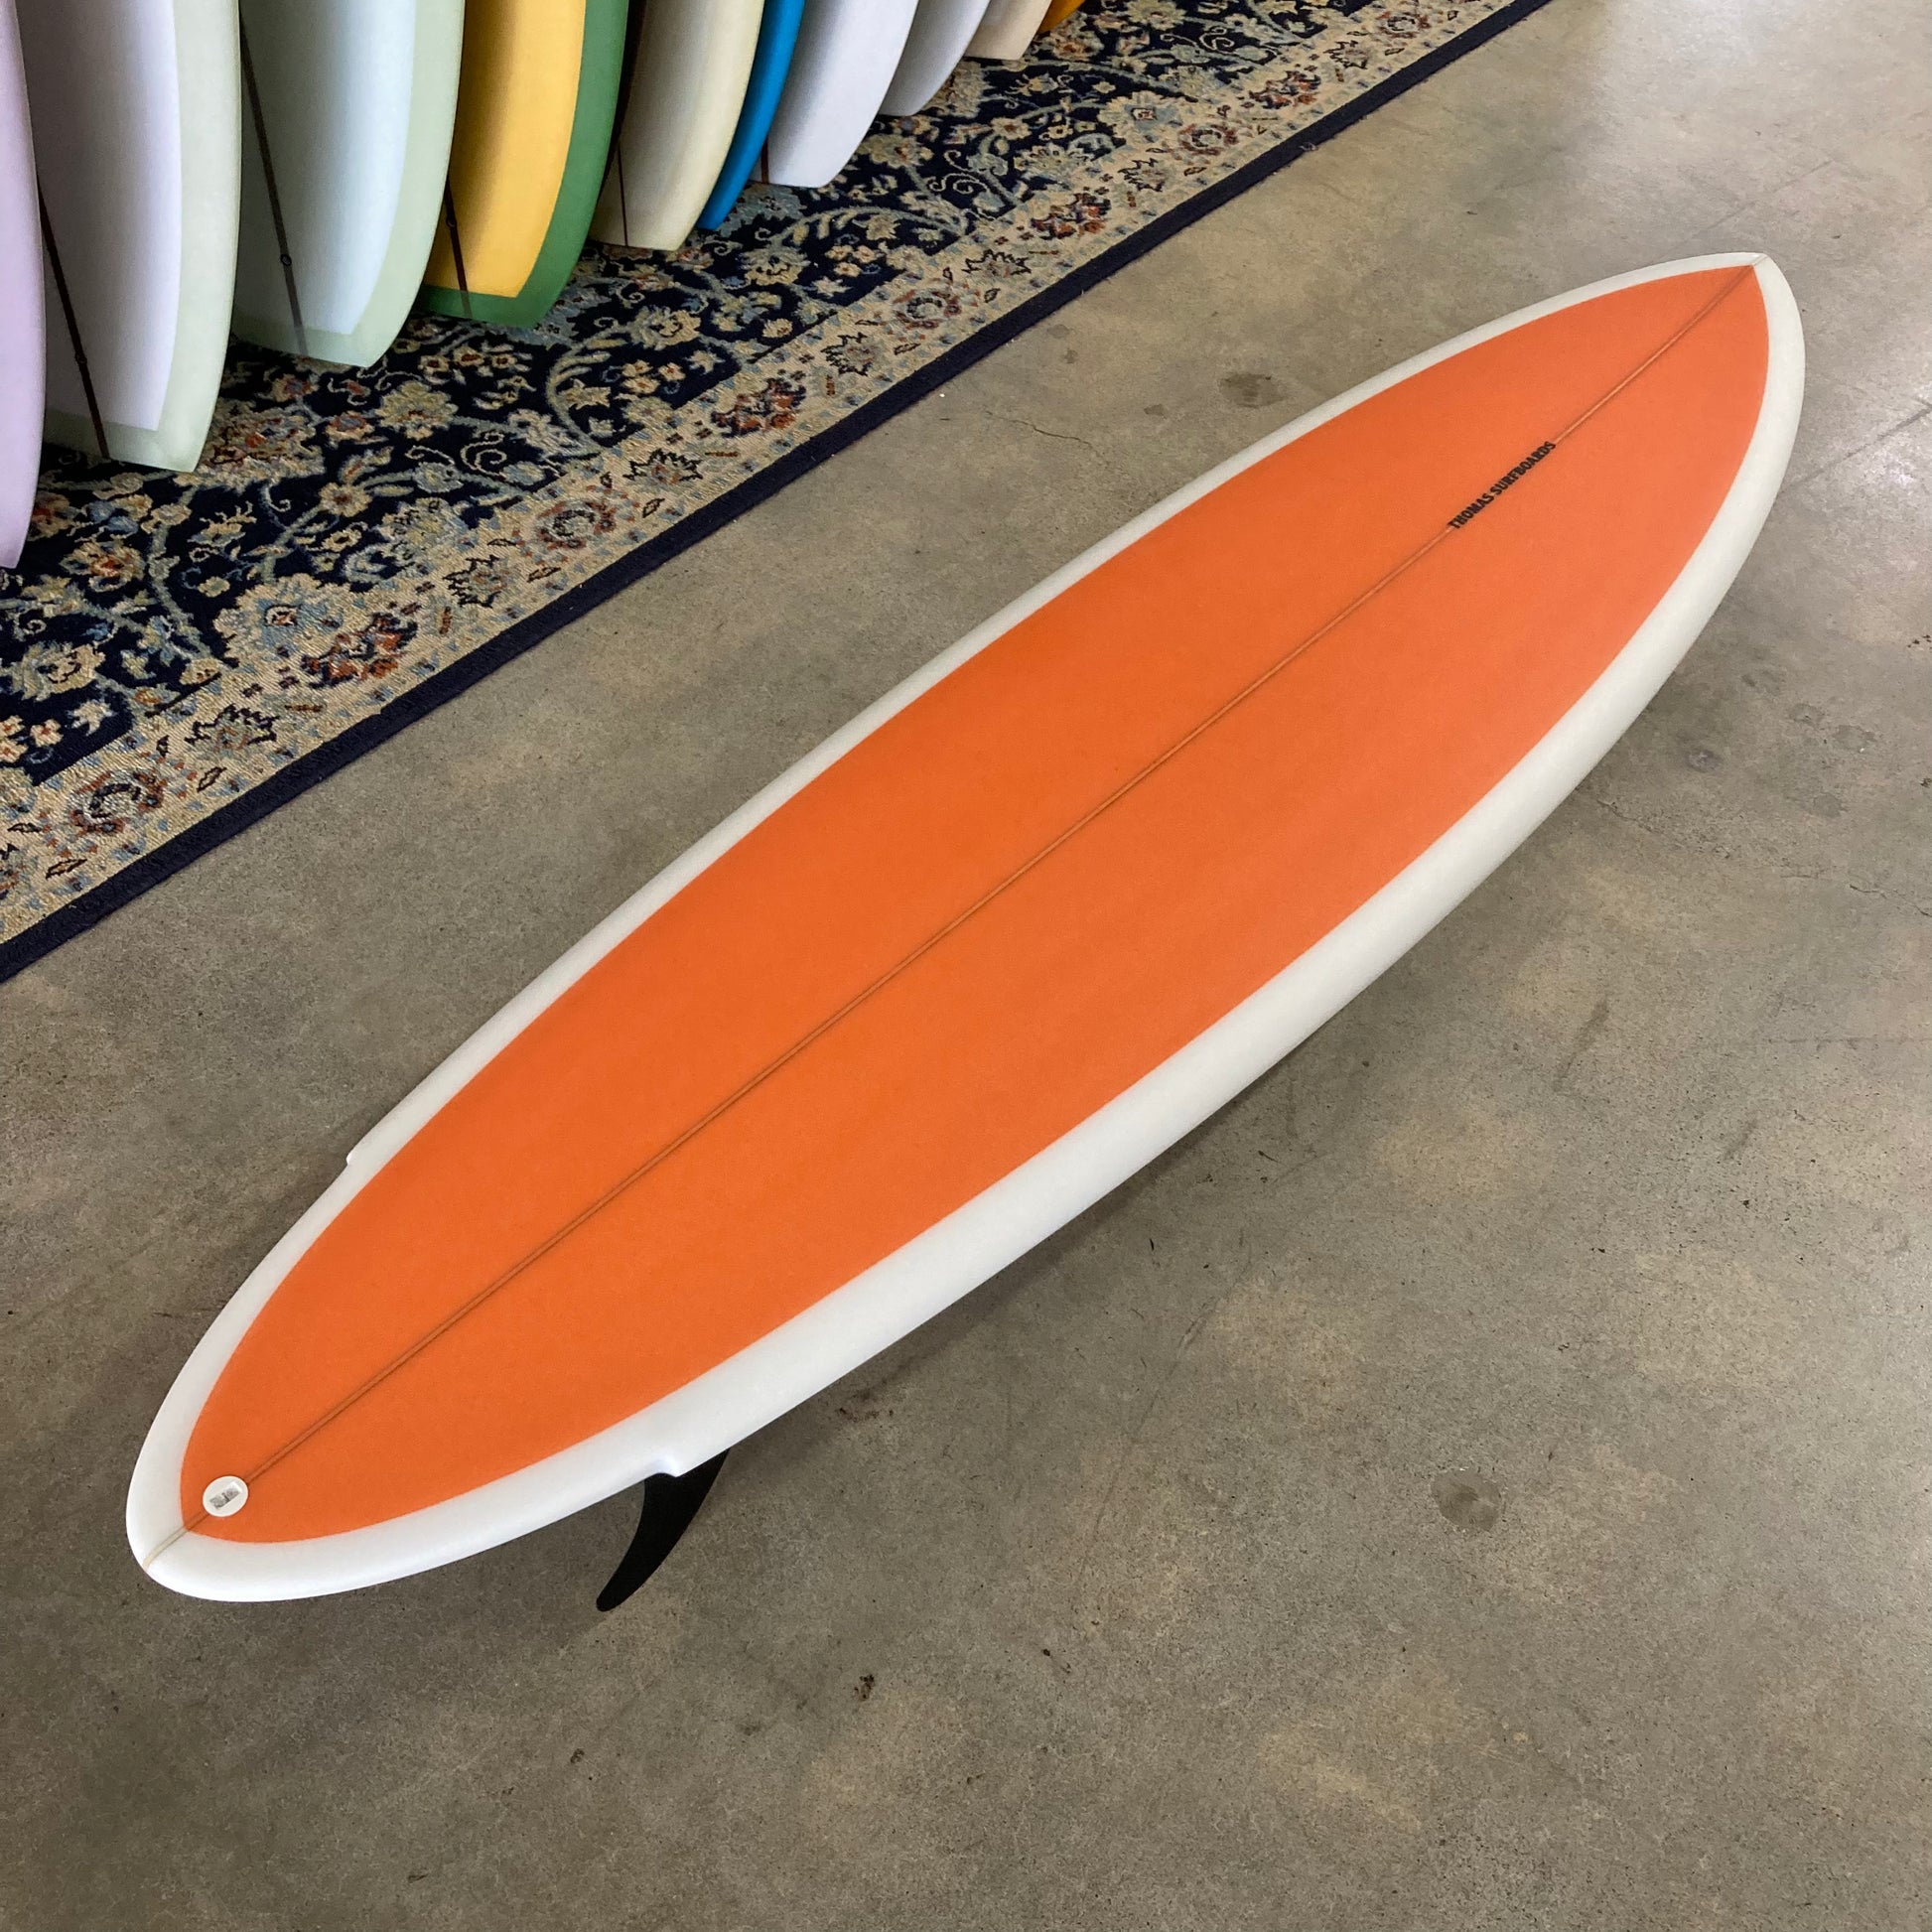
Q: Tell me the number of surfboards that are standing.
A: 10